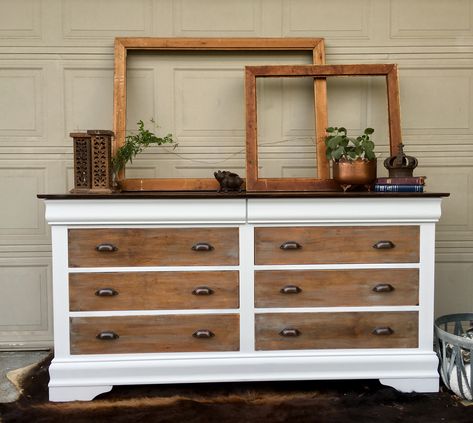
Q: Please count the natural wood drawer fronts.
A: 6